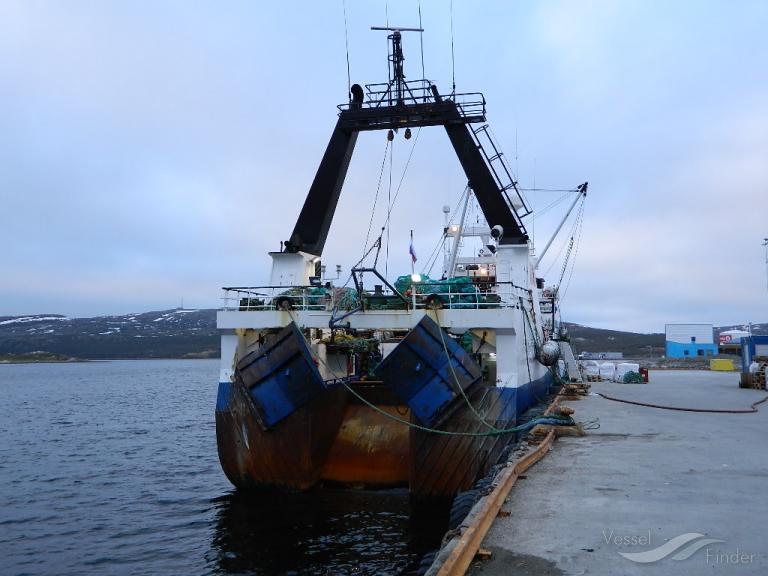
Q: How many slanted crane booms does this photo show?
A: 2